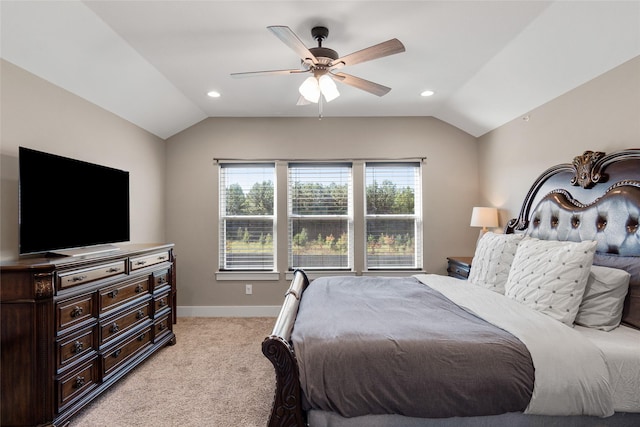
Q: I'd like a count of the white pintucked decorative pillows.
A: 2